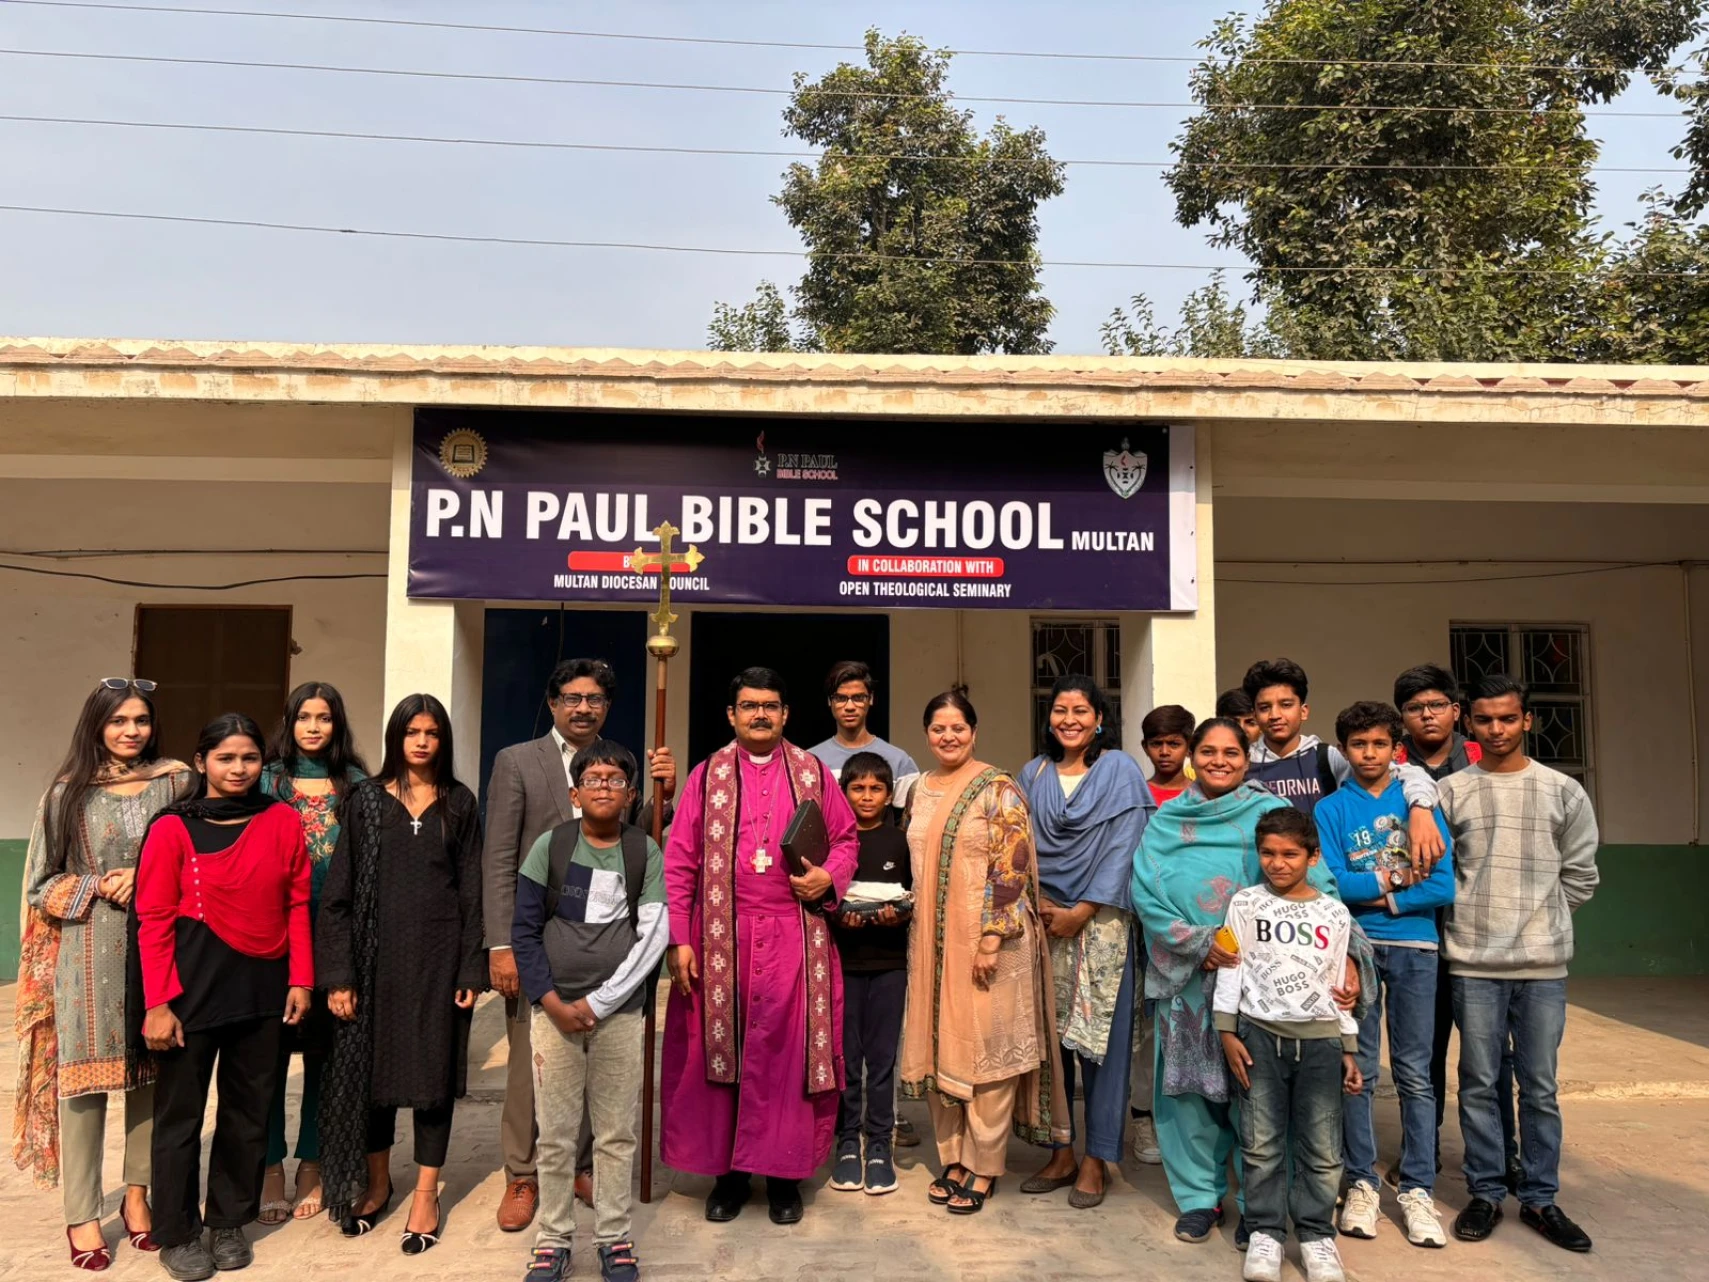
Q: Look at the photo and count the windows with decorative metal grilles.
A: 2